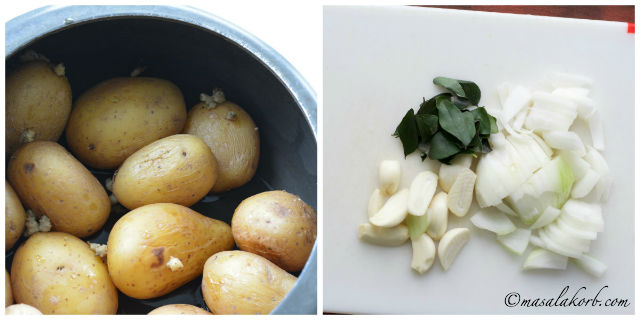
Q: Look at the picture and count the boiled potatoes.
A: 13